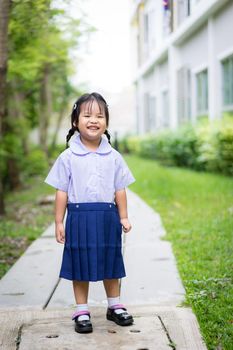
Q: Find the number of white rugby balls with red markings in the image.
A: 0